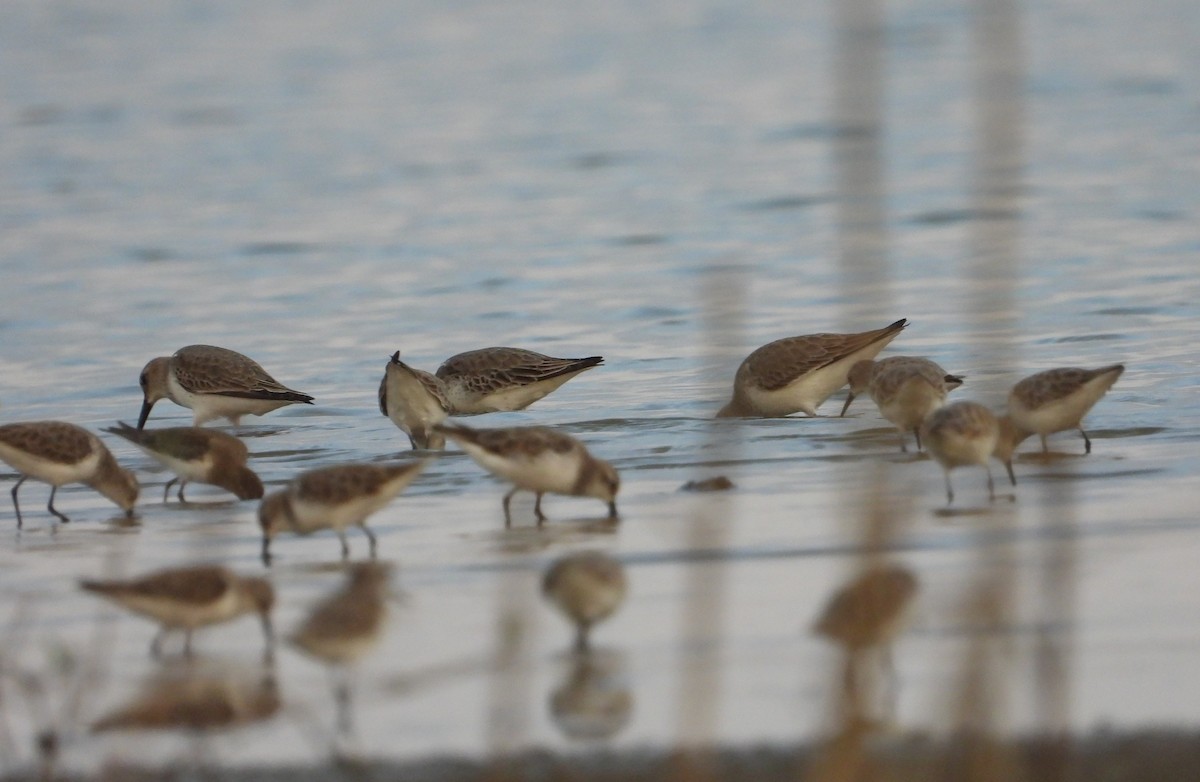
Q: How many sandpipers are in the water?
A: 15